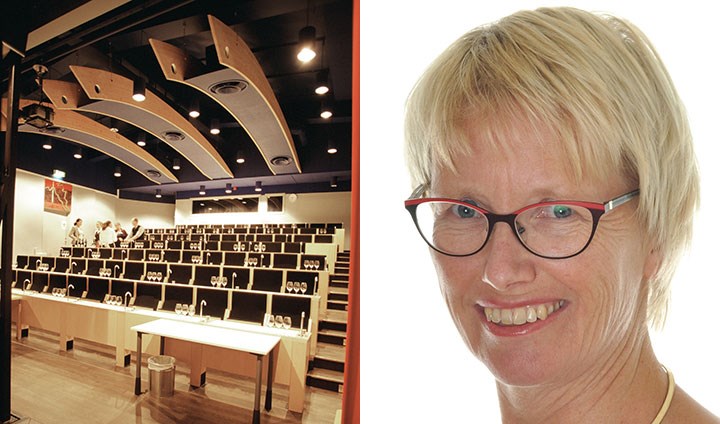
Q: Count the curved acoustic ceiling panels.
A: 3